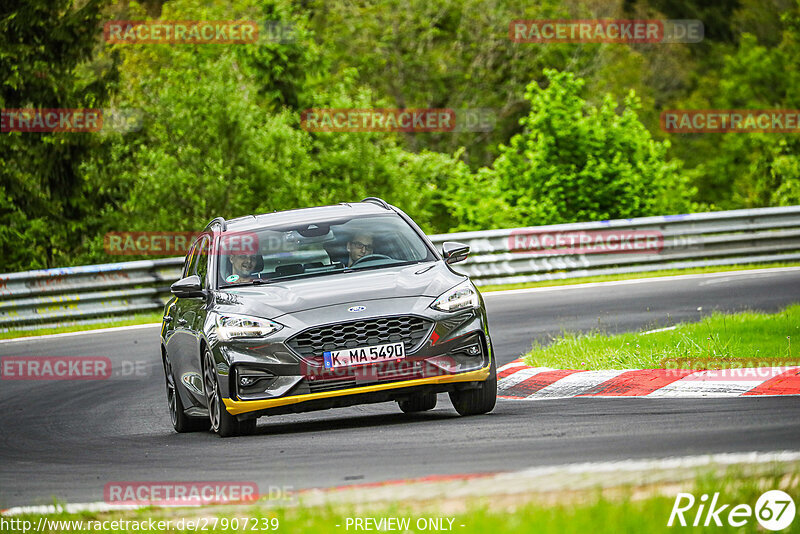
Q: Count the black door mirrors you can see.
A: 2